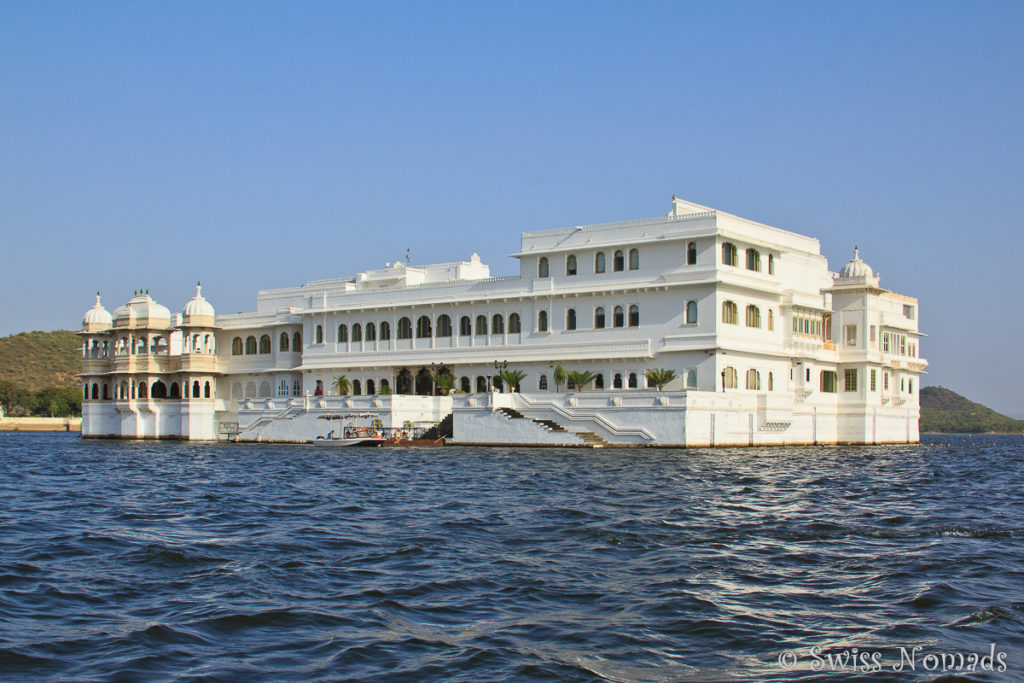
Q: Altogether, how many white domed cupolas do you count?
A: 4